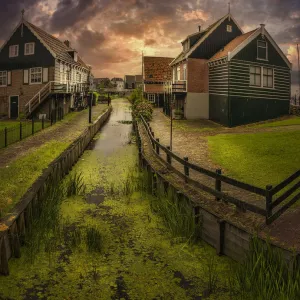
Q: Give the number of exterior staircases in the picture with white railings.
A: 1